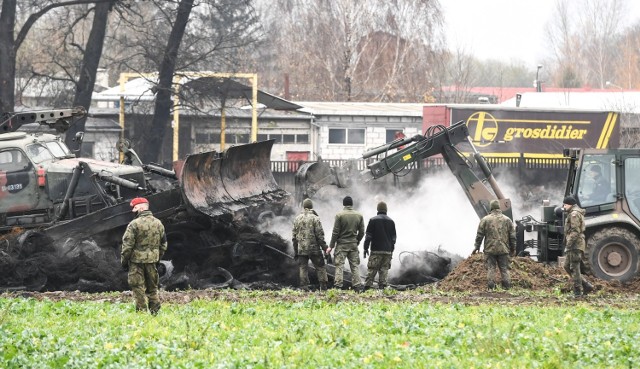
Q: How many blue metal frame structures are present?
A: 0